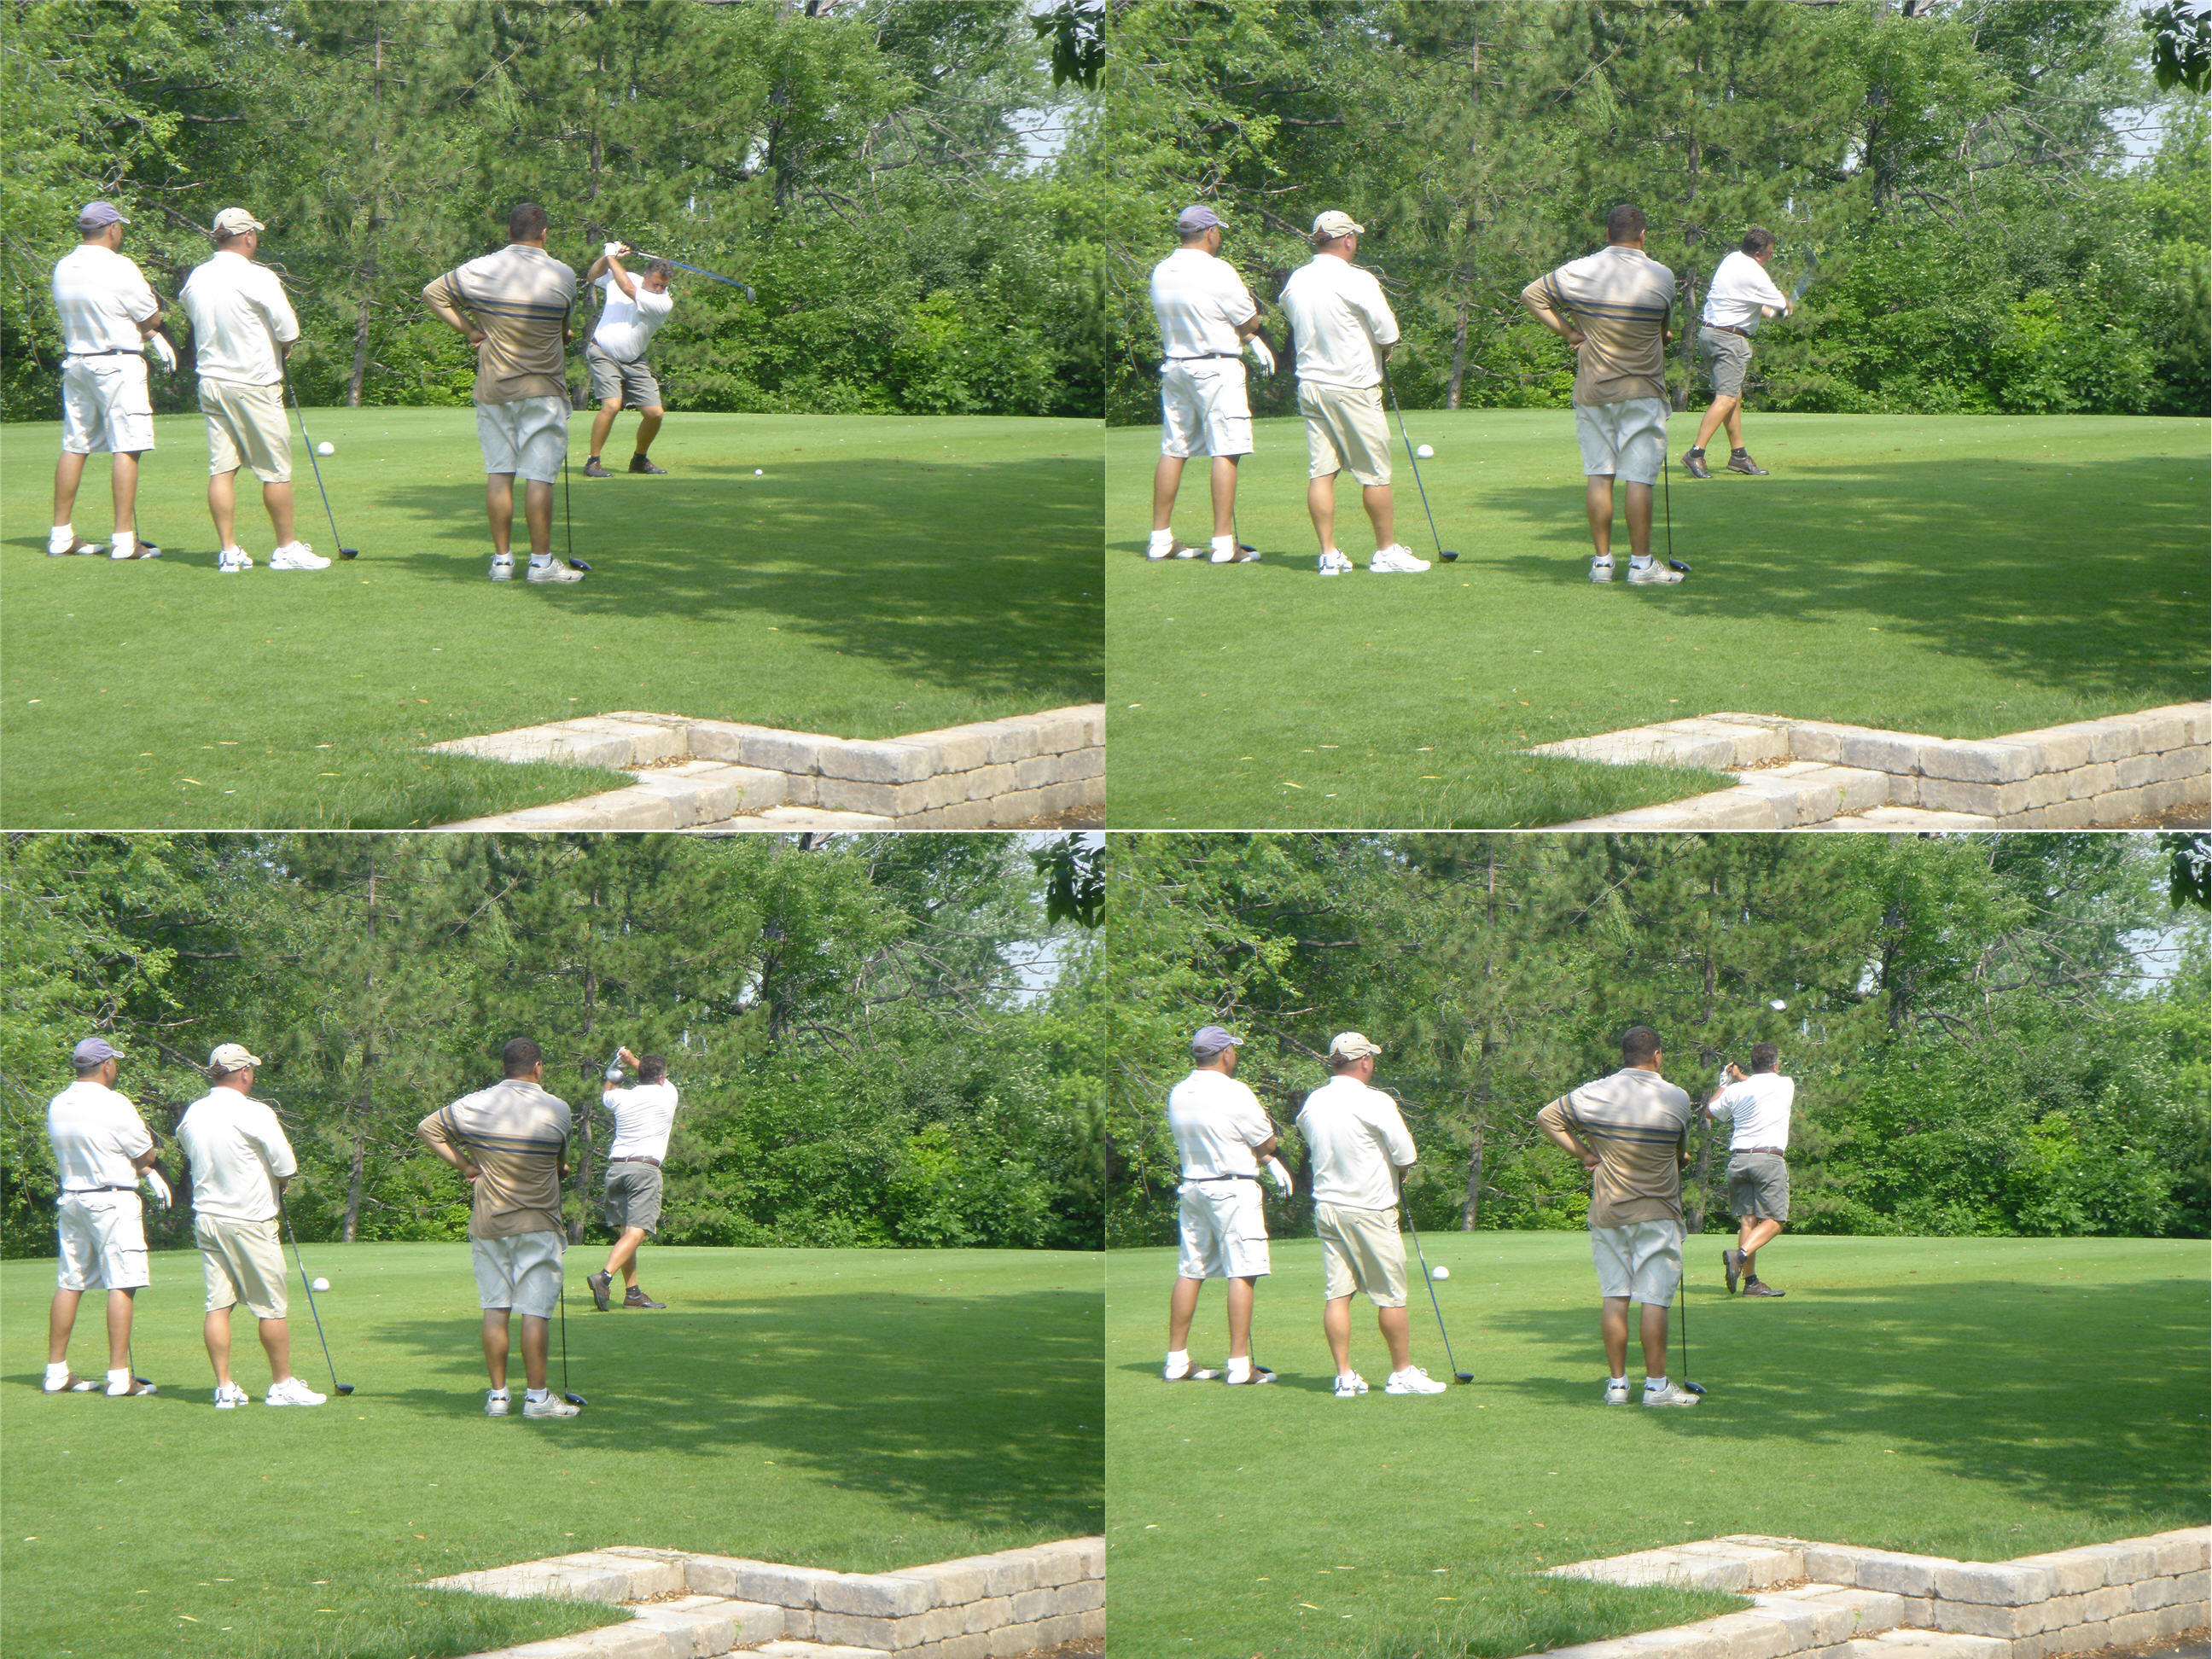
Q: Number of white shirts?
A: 12